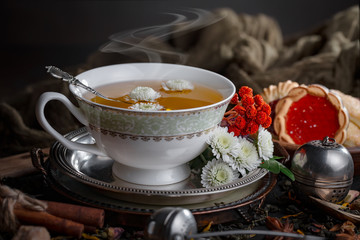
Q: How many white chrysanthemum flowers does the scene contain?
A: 7